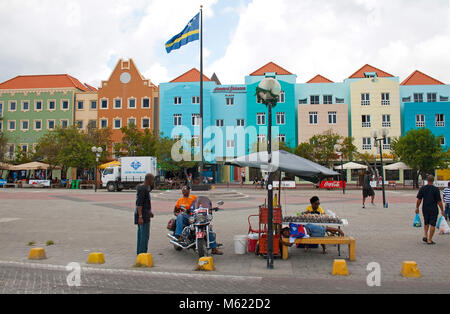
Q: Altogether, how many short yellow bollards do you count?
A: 6